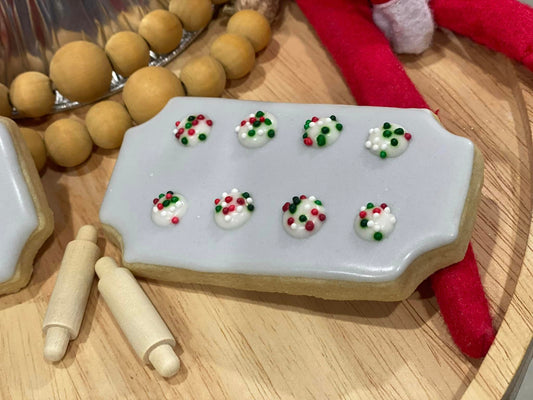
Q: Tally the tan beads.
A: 14